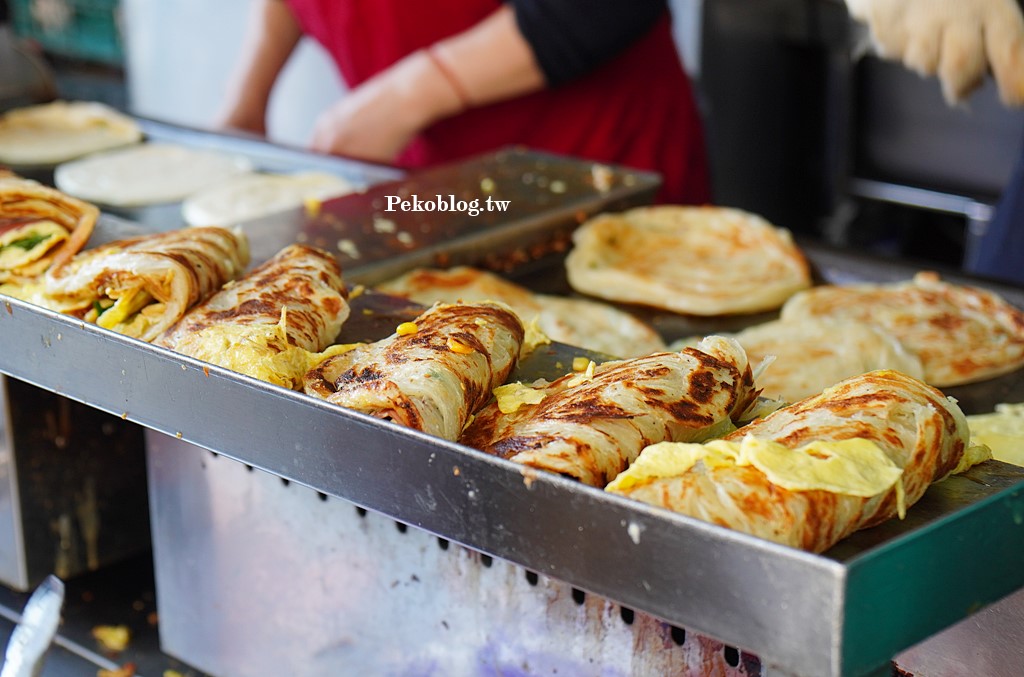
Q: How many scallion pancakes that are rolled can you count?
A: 6